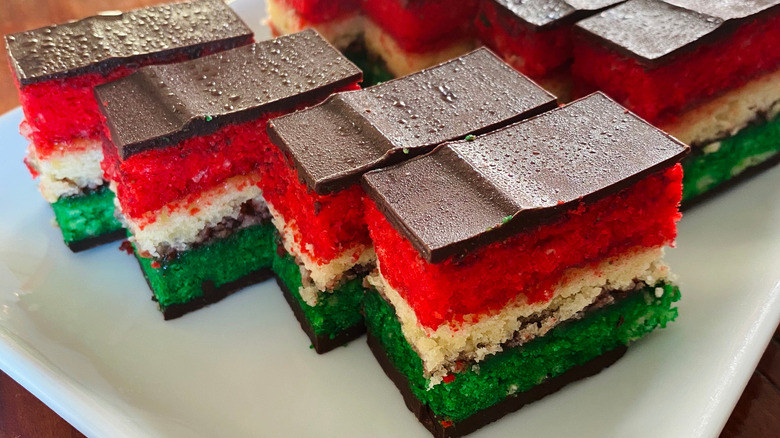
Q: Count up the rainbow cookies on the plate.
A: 8